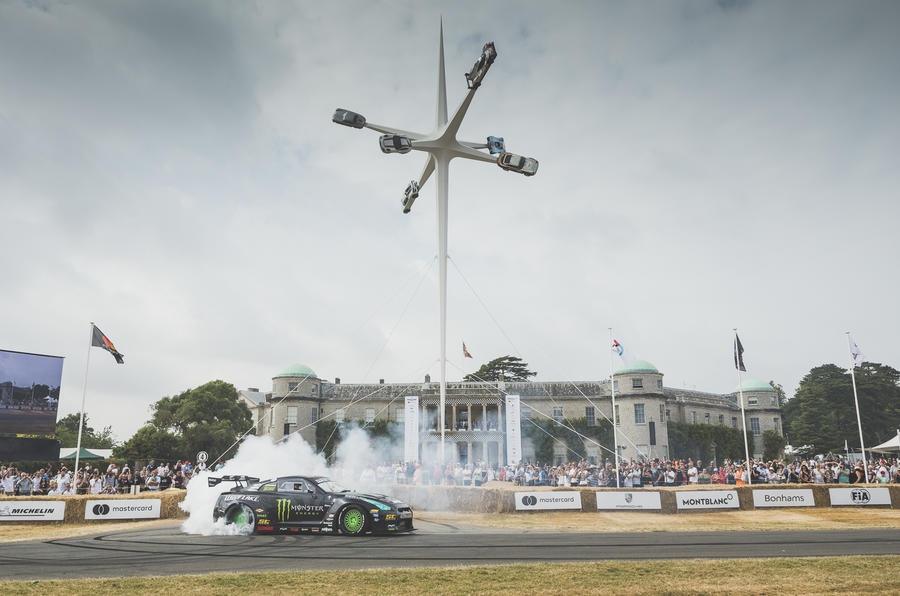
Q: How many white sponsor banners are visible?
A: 7